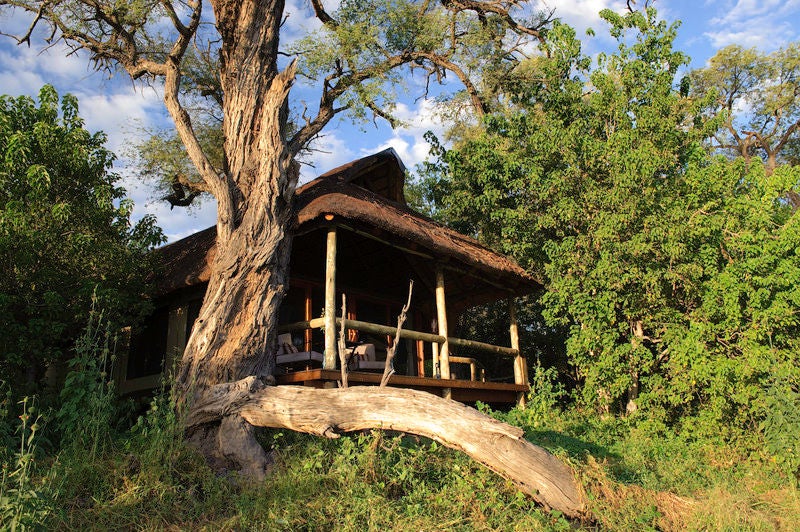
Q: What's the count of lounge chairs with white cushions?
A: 2